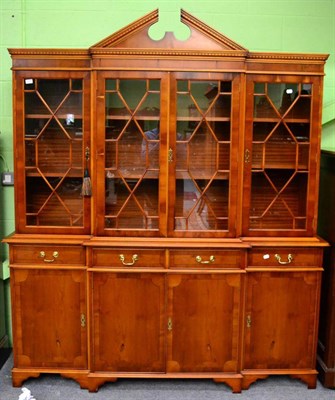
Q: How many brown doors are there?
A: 8